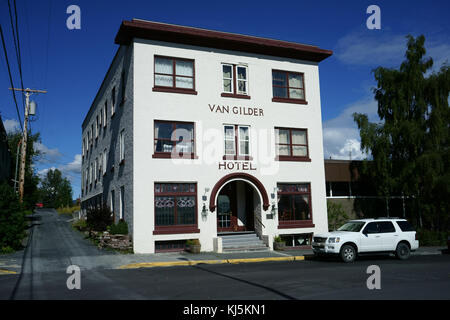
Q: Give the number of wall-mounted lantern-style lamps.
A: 2